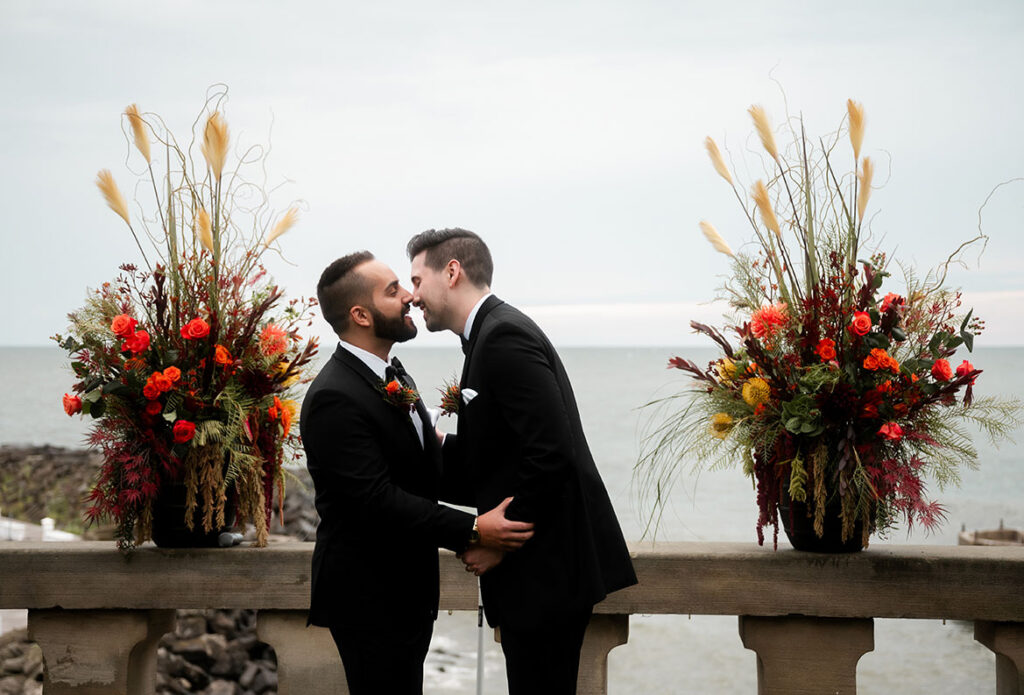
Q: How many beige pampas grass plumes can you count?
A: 11